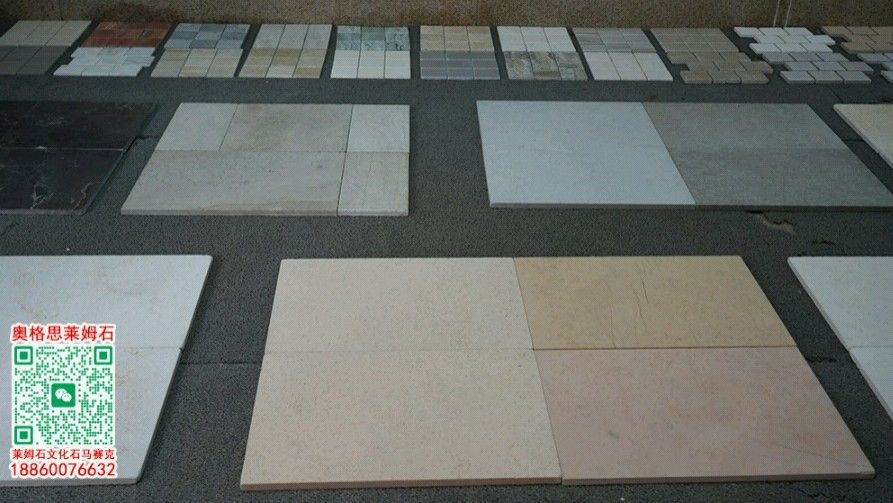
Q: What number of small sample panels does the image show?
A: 11